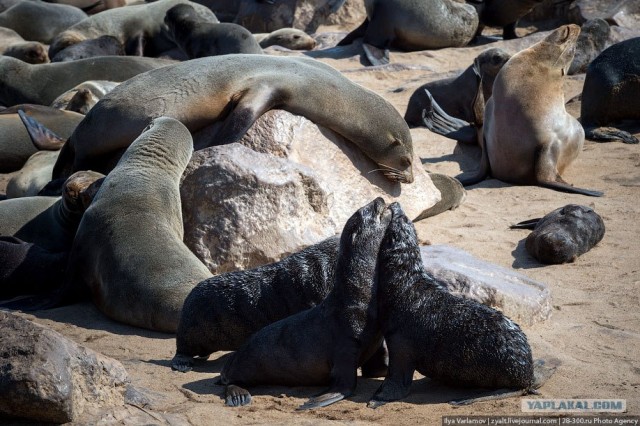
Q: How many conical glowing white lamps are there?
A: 0